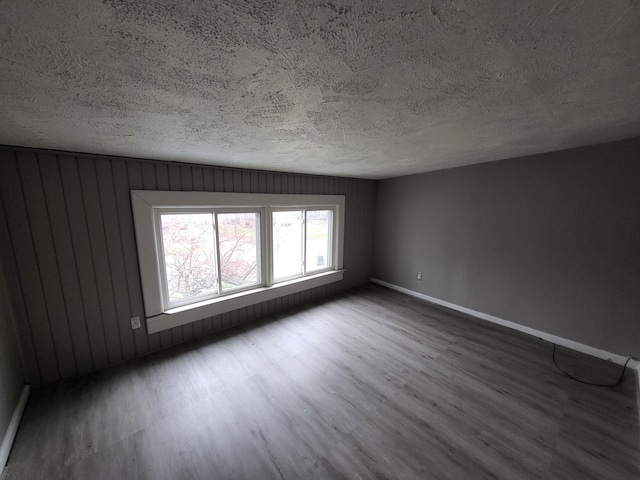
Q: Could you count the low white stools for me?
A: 0